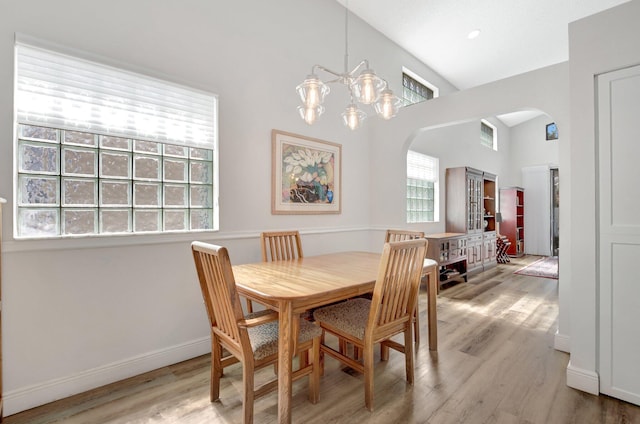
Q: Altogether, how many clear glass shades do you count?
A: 5